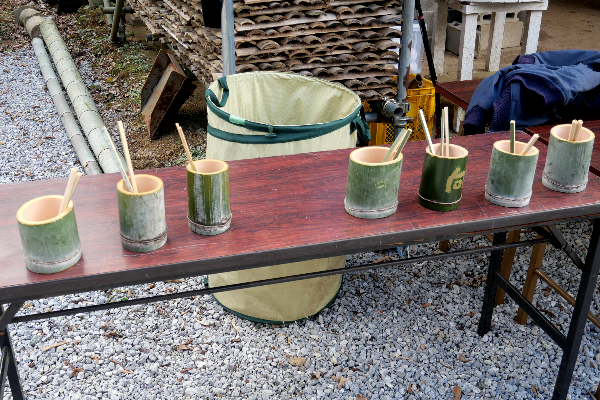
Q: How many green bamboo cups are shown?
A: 7